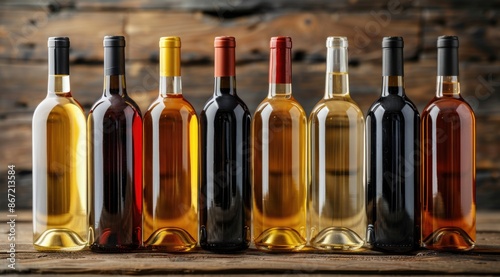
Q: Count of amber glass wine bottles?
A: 3